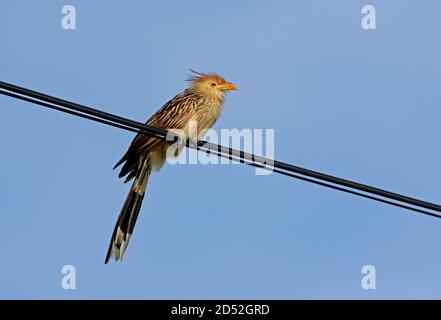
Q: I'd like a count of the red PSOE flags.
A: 0